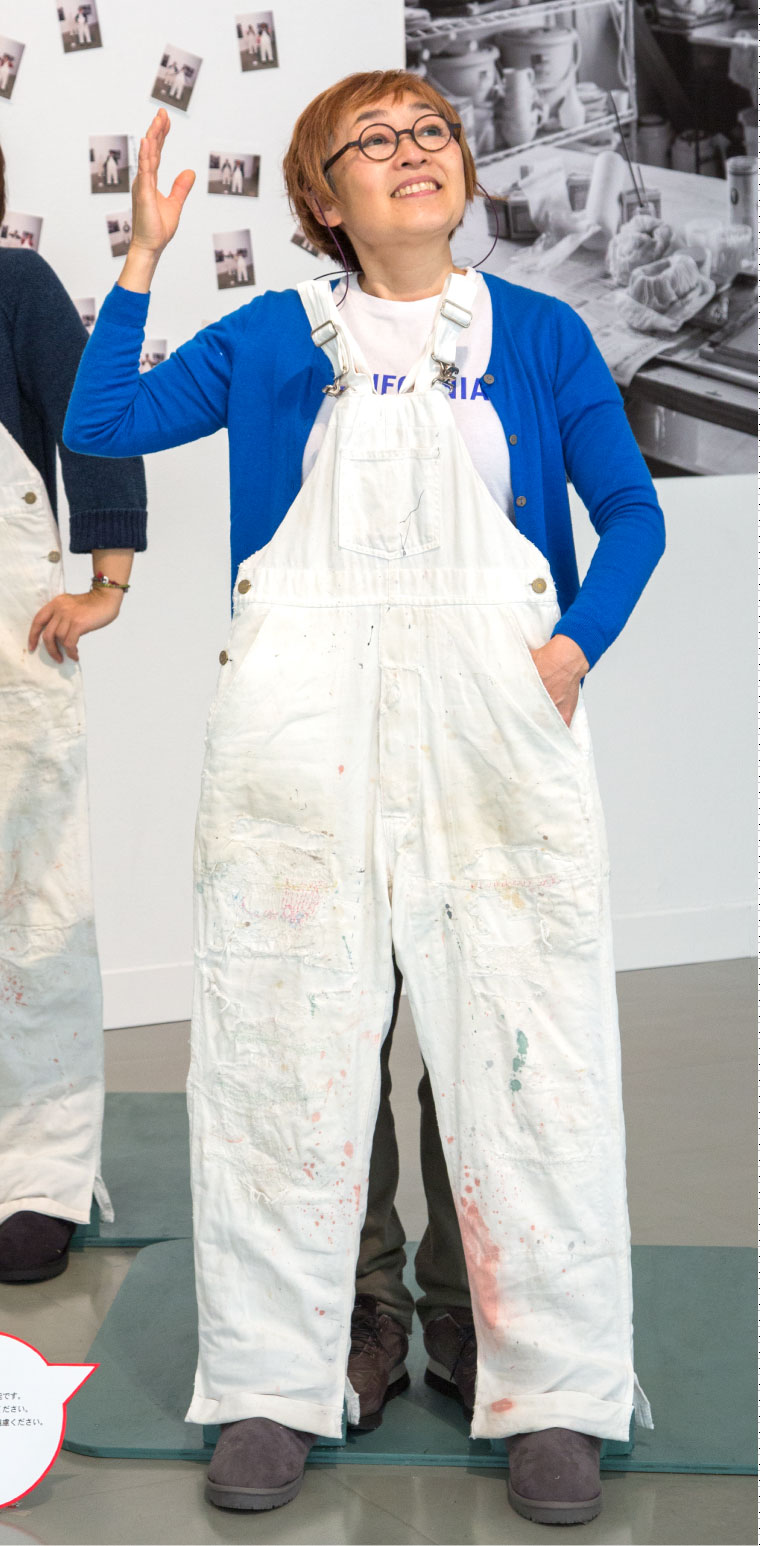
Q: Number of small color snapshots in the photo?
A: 12